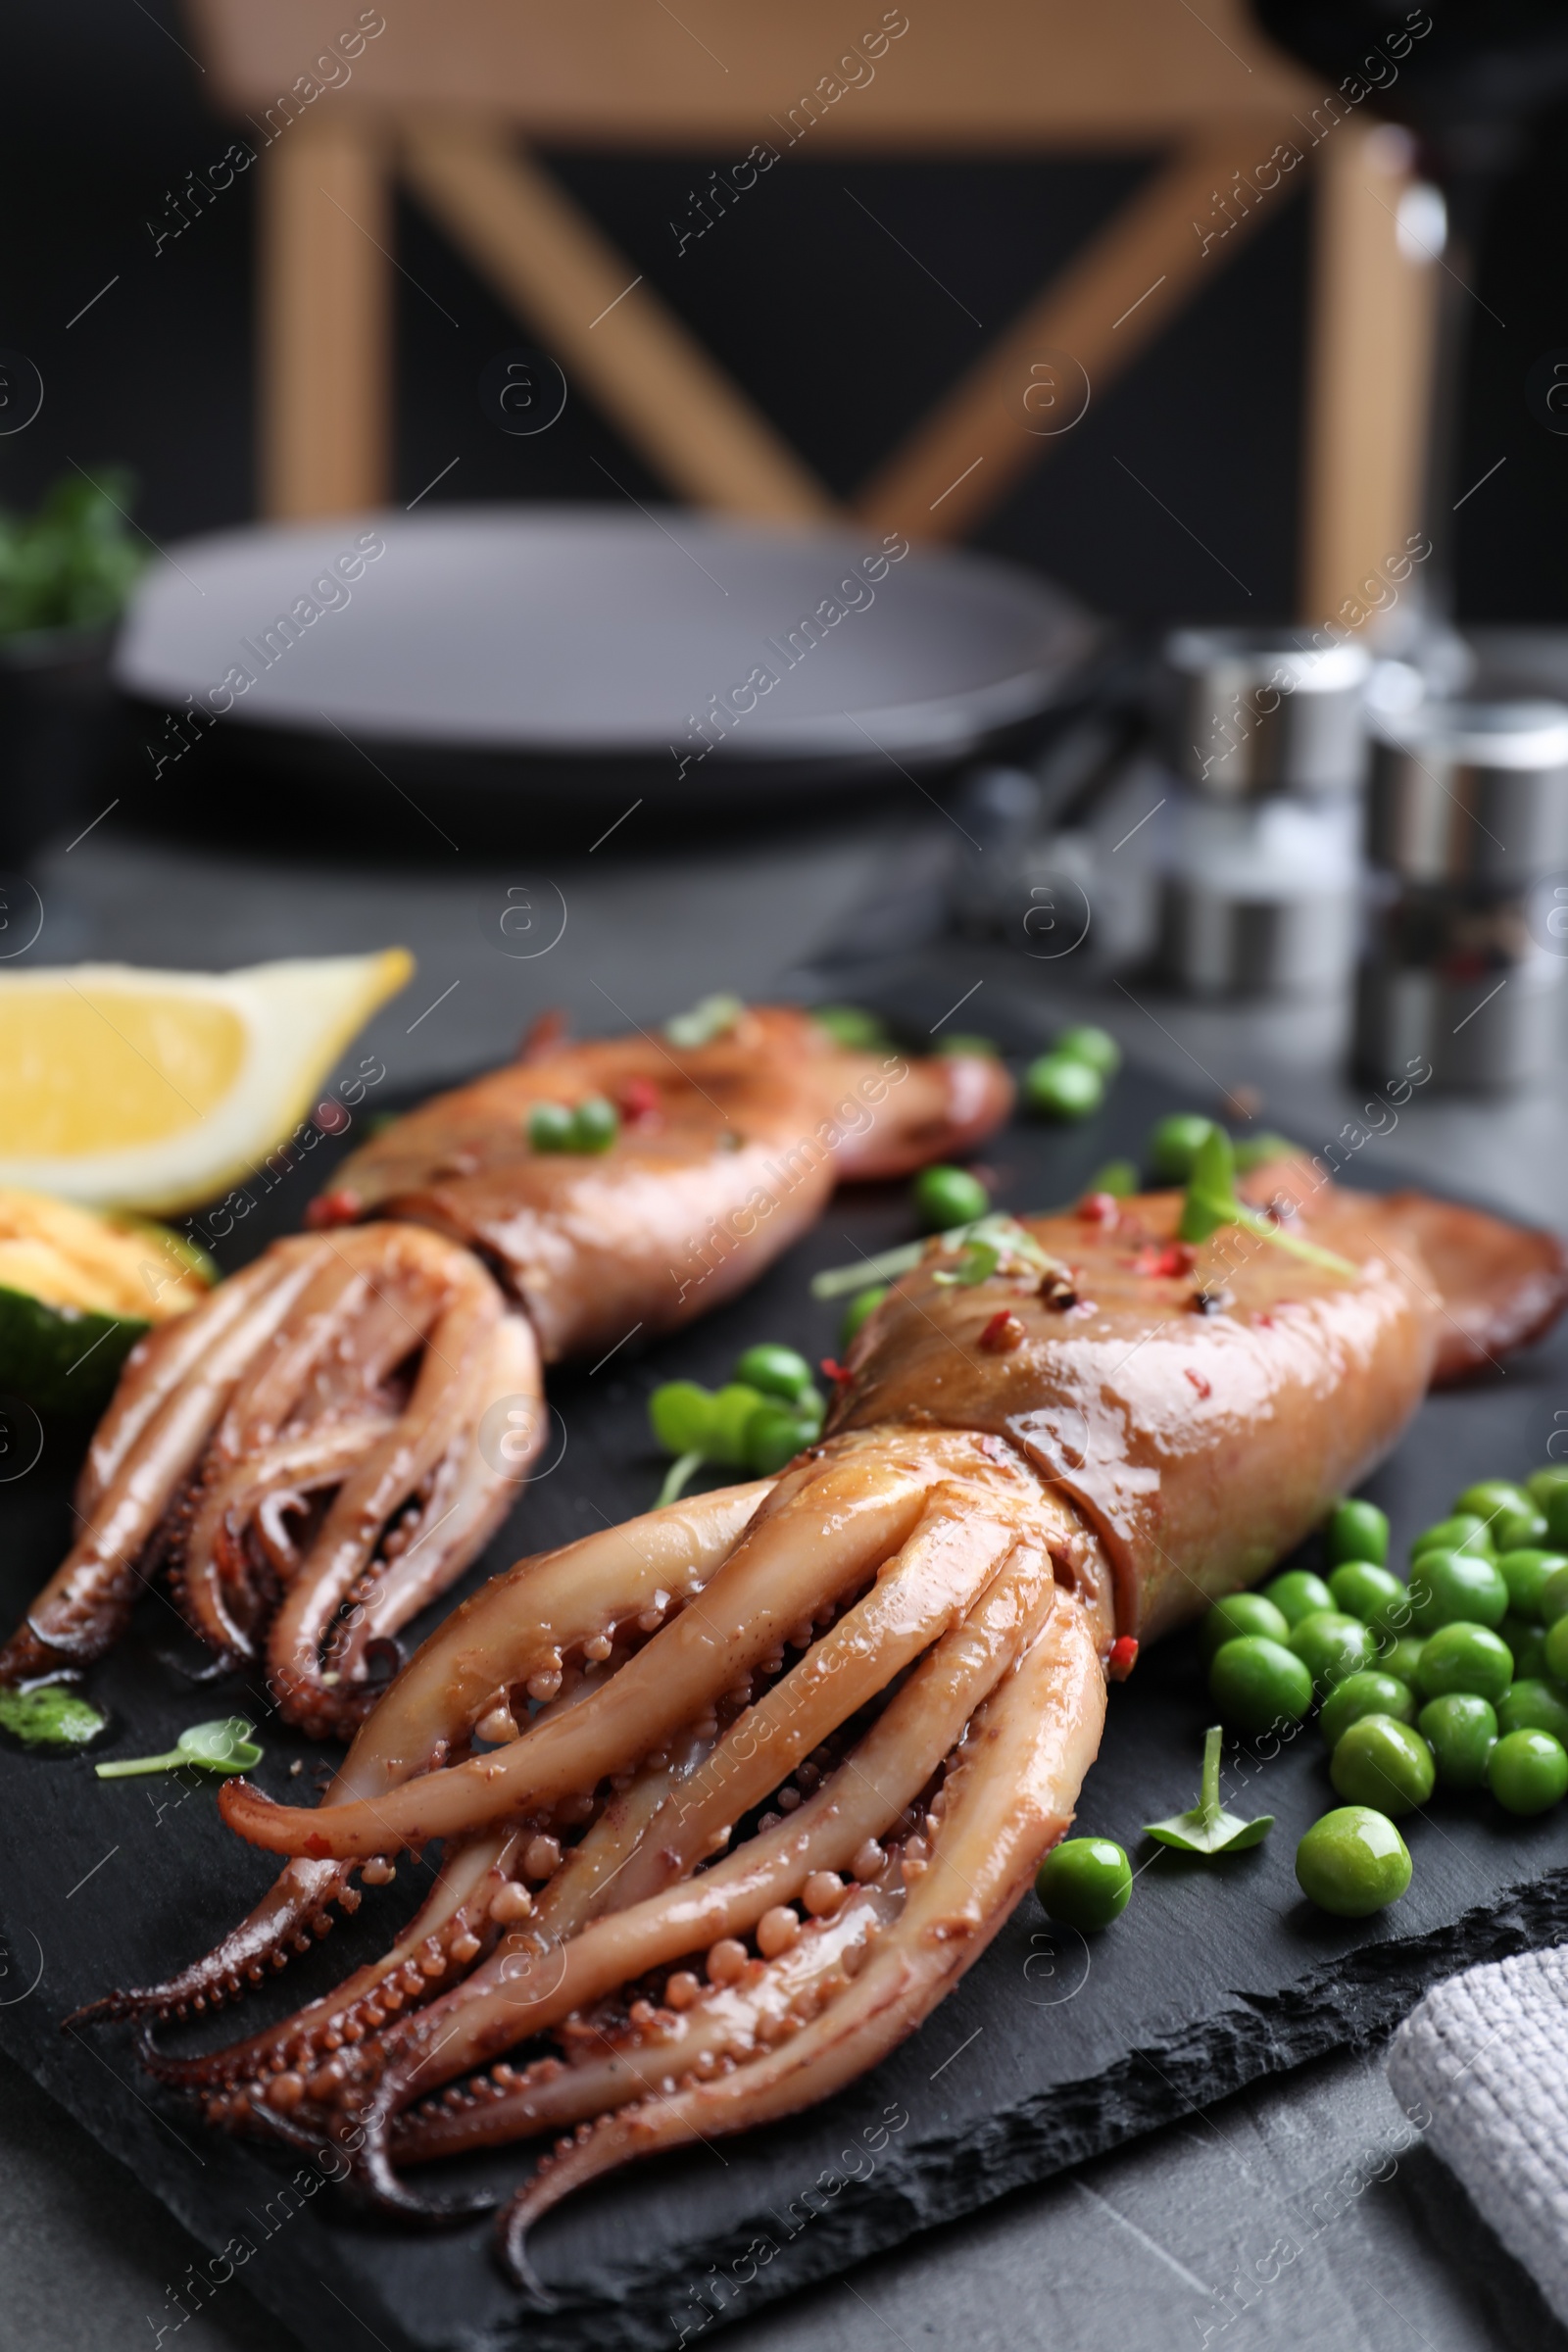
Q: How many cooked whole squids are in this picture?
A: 2